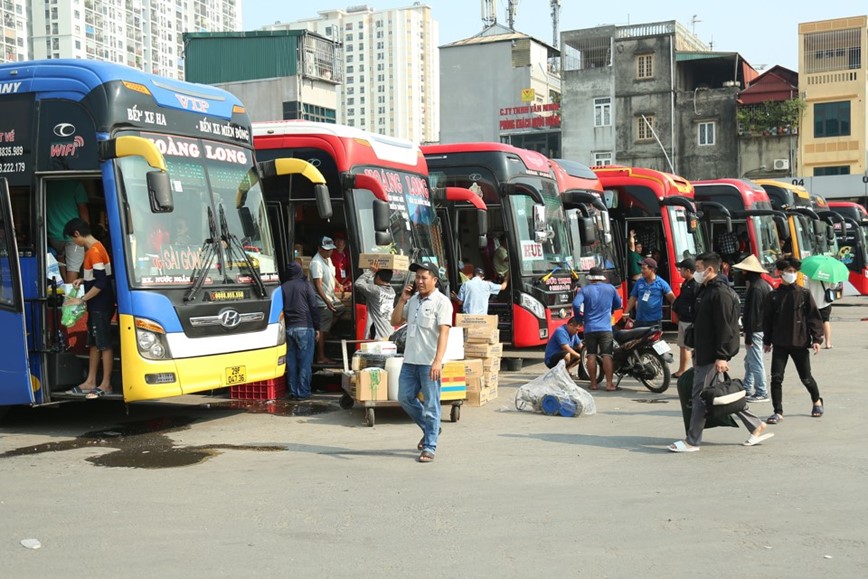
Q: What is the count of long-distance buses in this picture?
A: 9